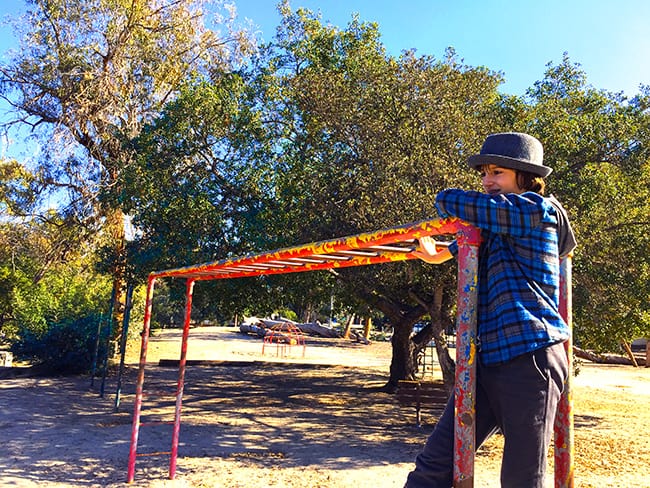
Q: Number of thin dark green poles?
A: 3